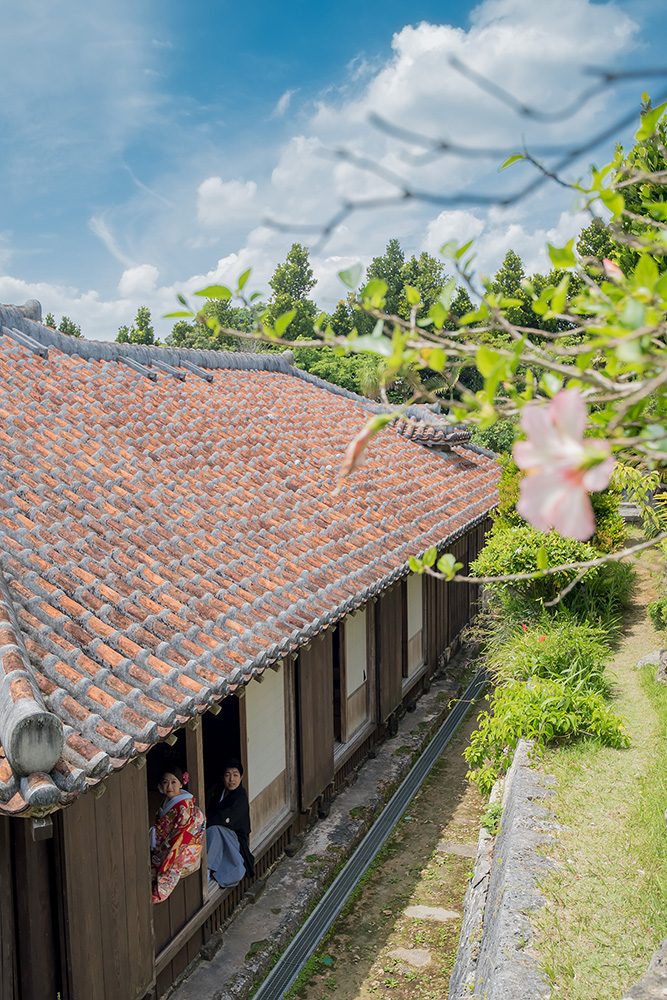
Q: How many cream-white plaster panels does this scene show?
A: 3